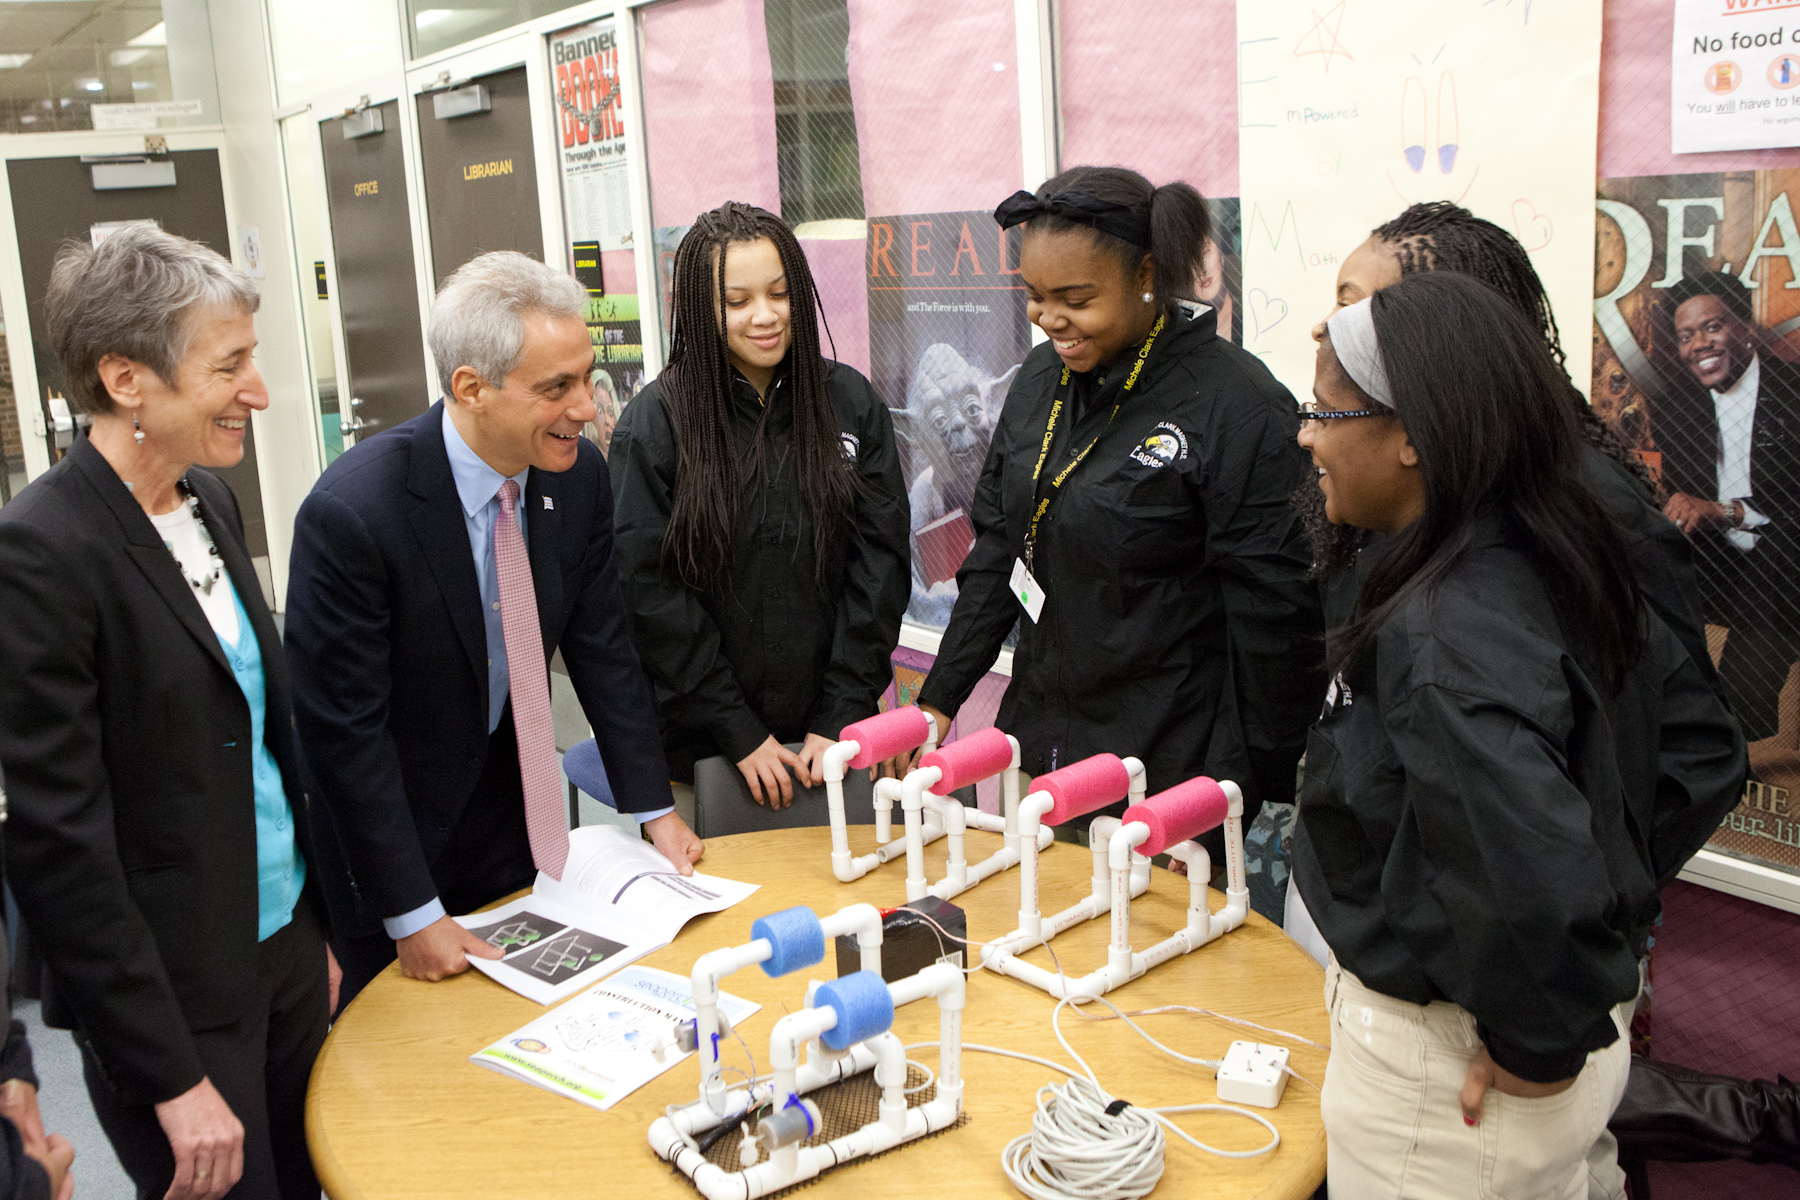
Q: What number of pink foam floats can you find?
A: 4